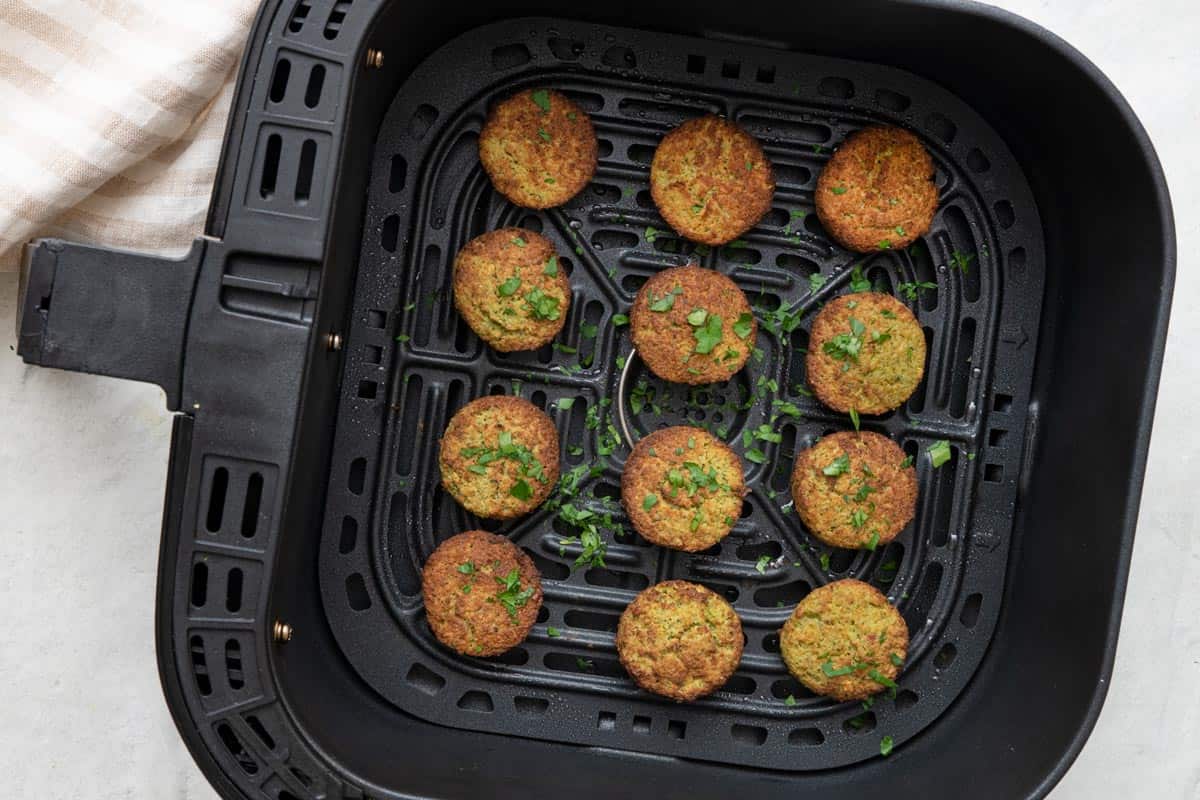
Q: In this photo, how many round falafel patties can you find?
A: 12